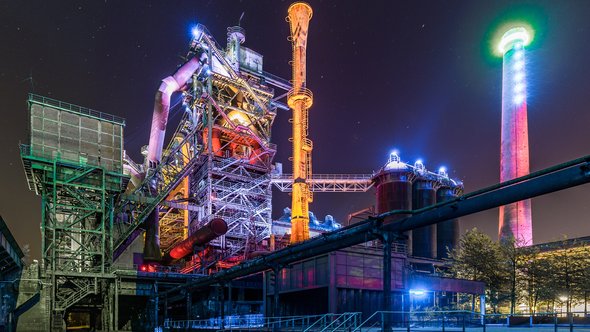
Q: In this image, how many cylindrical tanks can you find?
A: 3